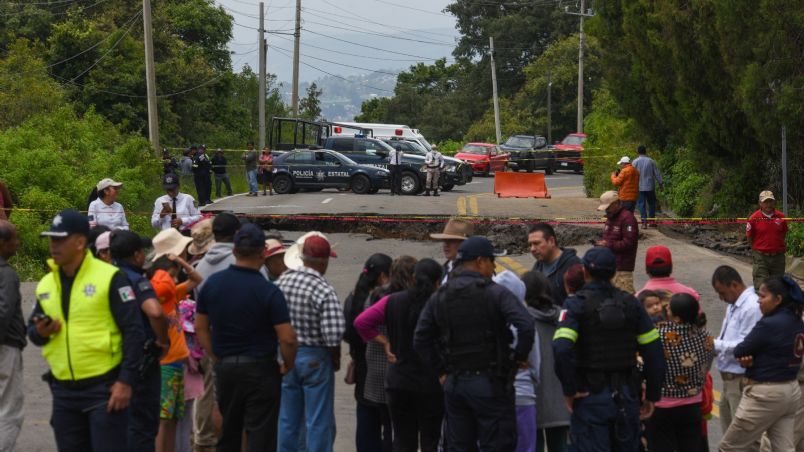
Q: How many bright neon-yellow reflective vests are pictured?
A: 1